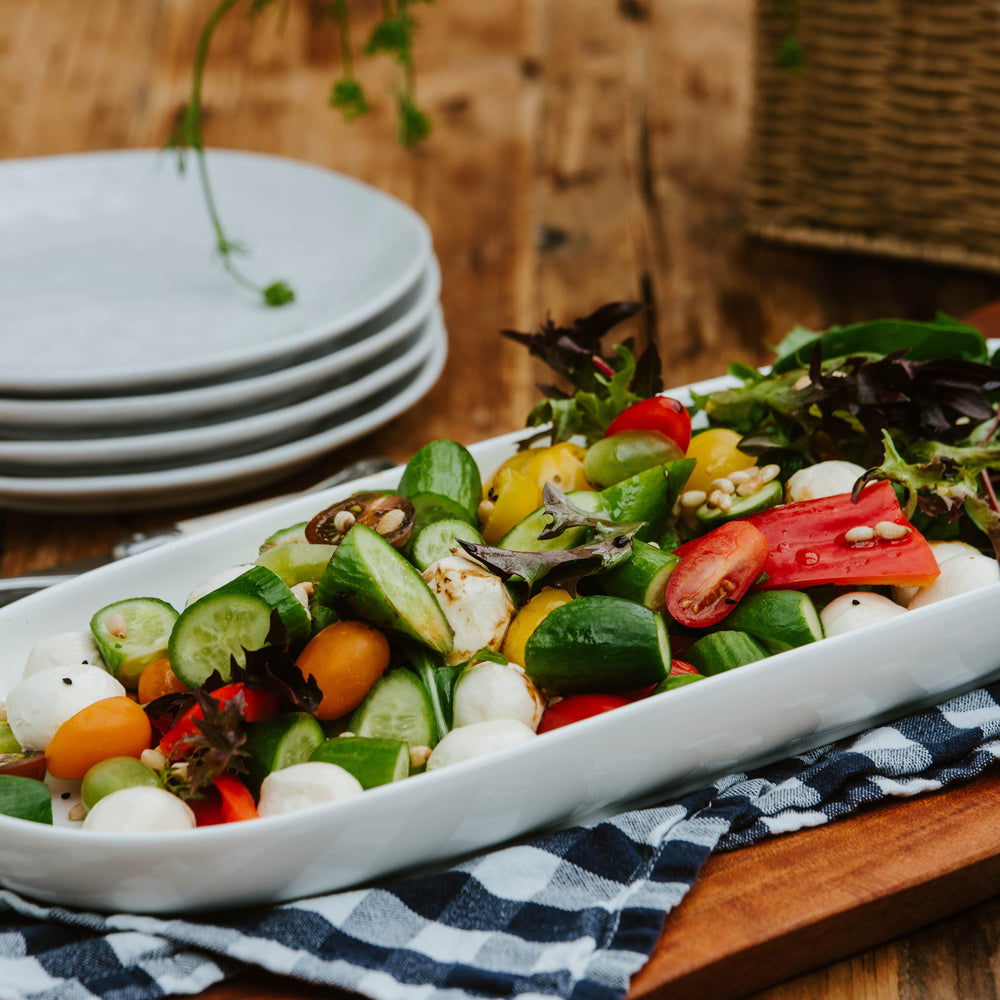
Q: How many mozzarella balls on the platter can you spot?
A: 12